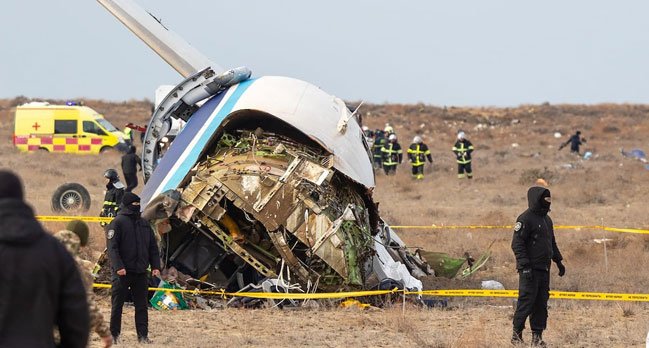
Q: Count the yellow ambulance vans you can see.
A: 1